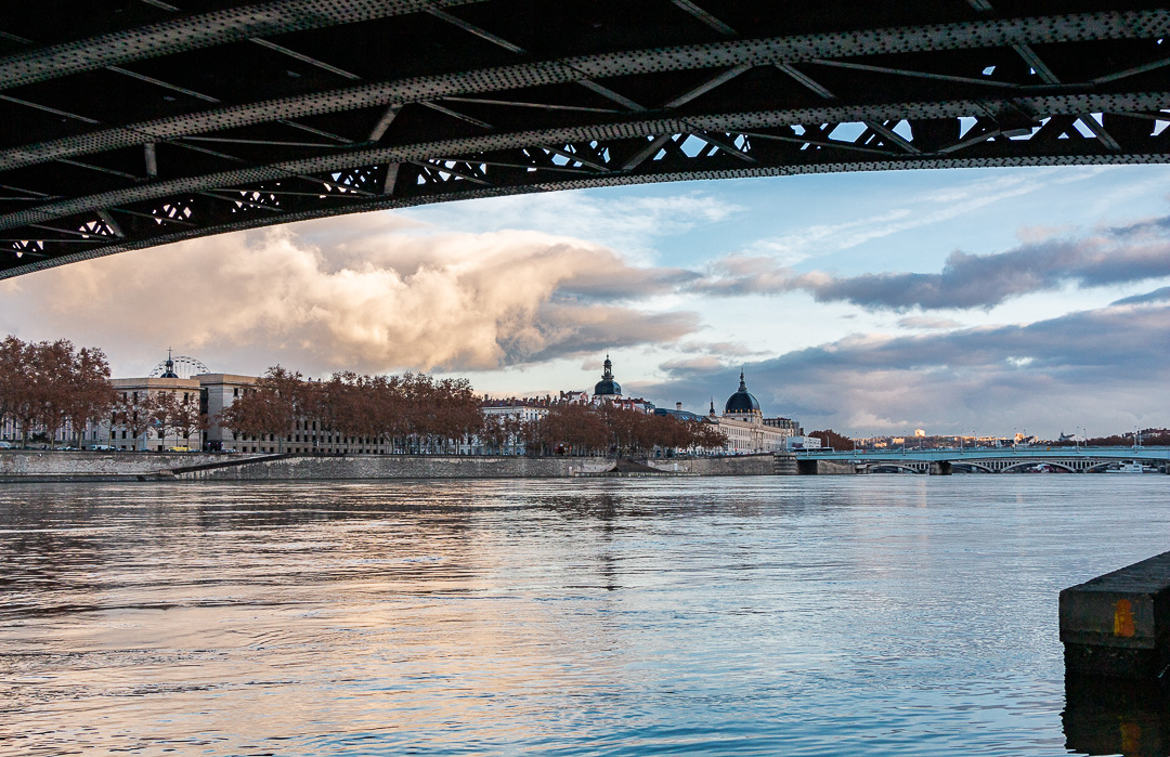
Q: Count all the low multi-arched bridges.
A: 1